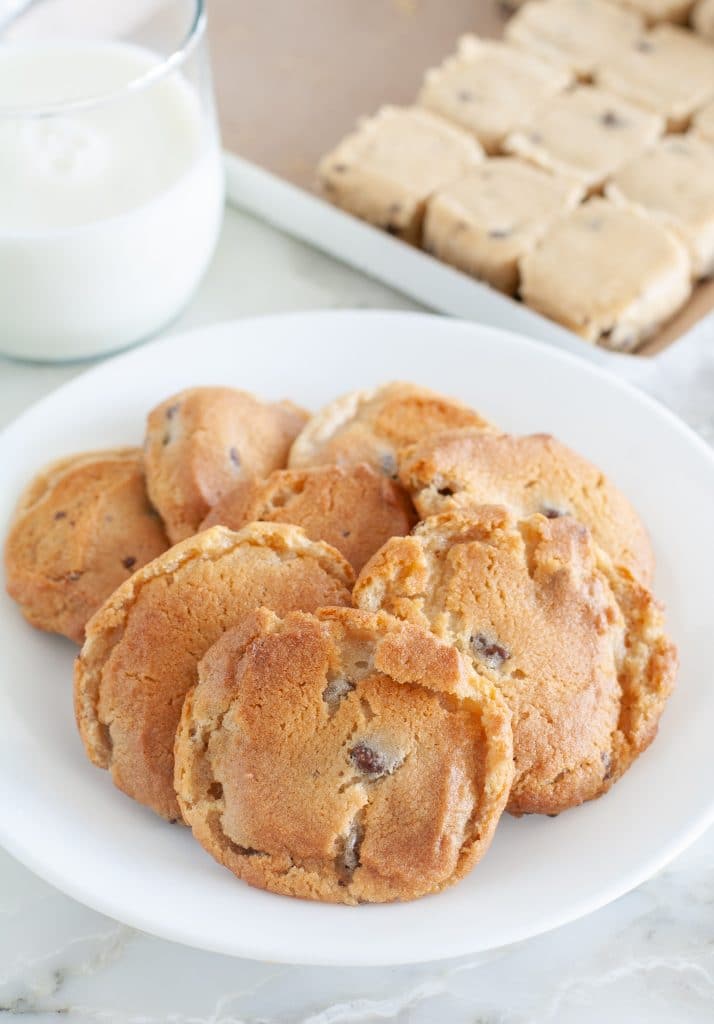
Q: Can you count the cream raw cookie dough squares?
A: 11